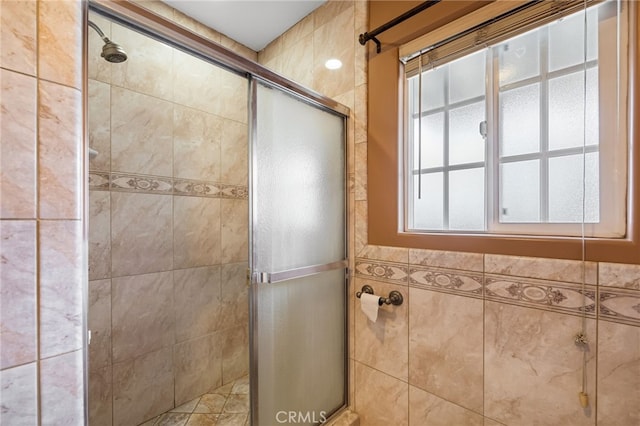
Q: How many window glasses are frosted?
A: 12